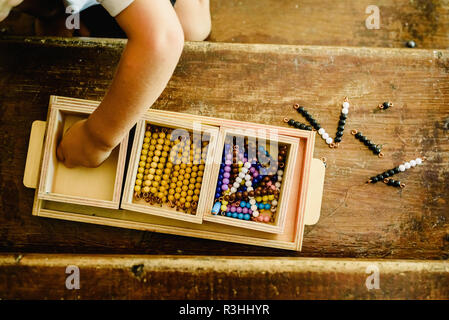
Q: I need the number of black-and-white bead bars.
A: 3